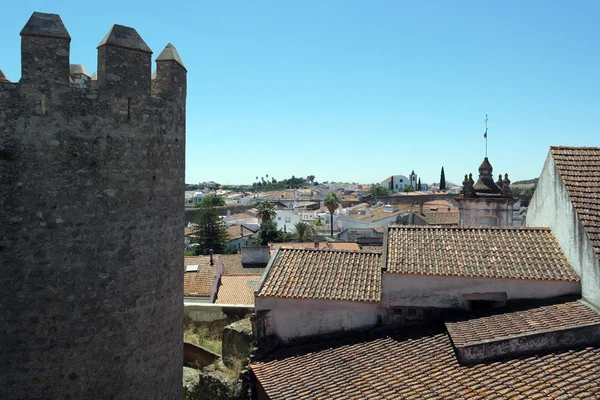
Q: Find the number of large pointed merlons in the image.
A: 3